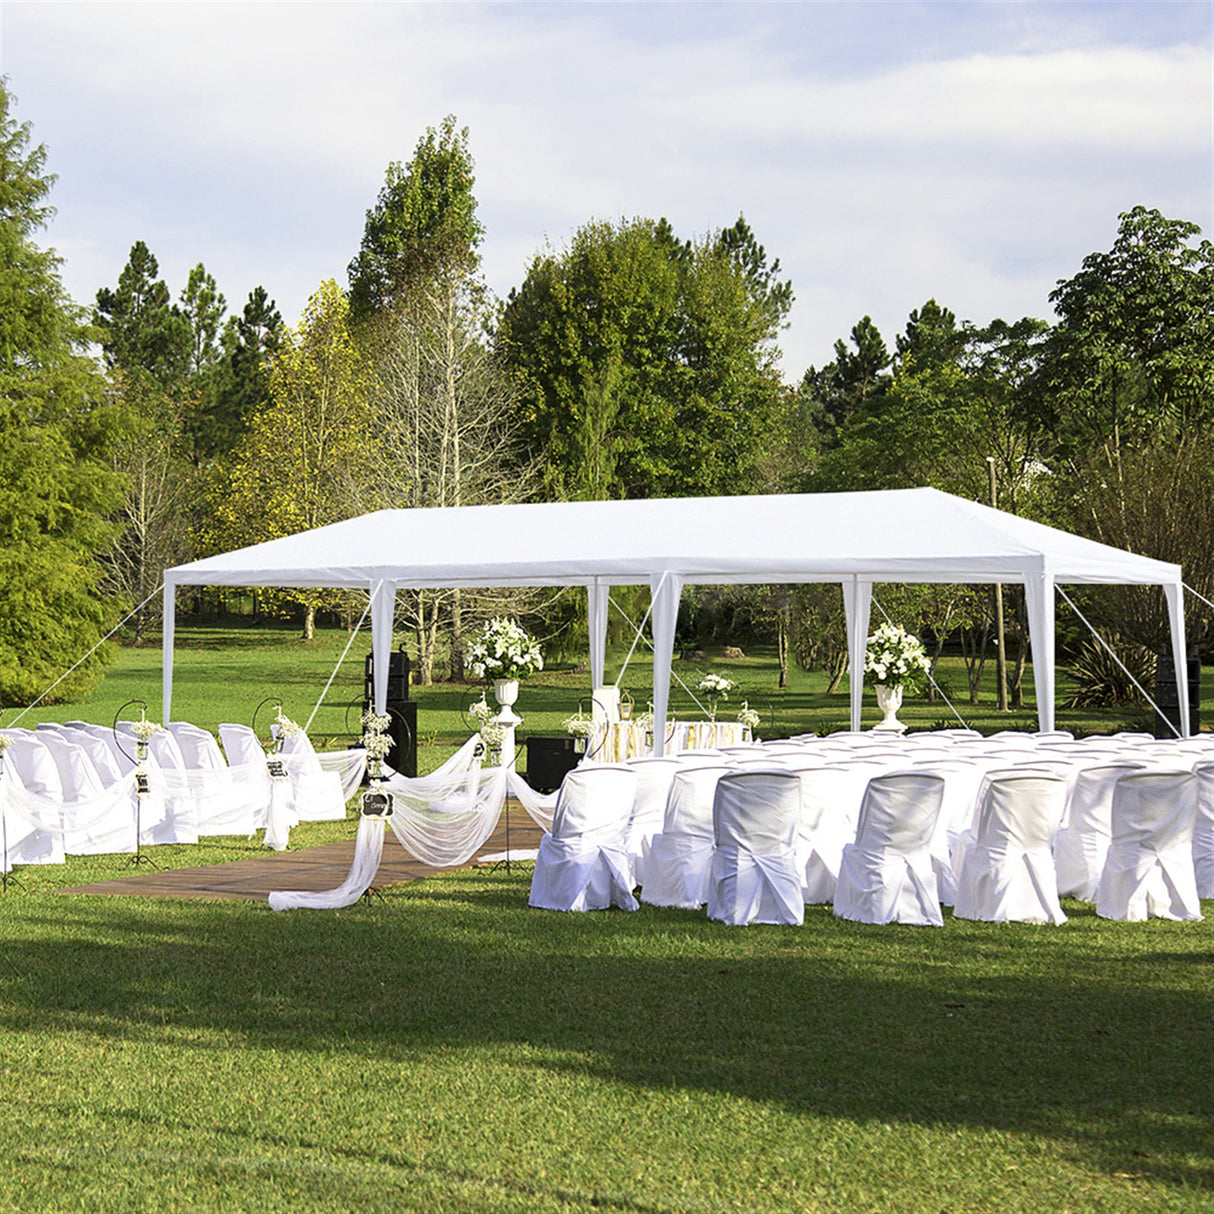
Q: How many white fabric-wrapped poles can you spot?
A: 7